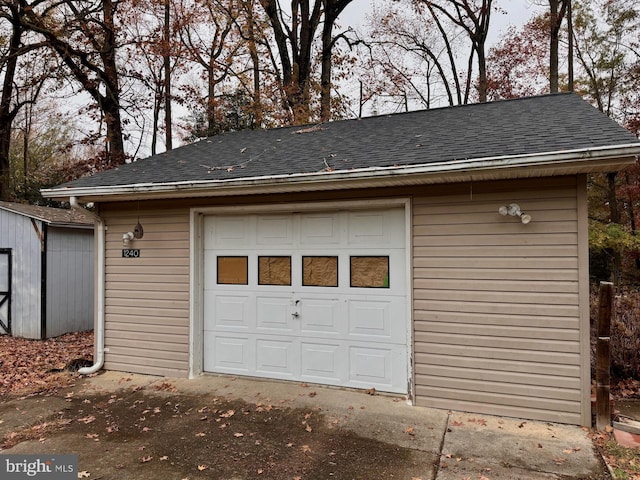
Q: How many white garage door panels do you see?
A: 12